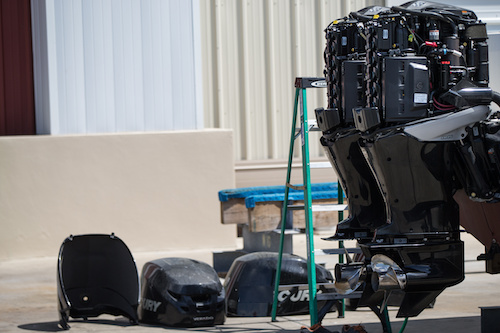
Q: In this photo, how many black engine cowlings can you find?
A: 3